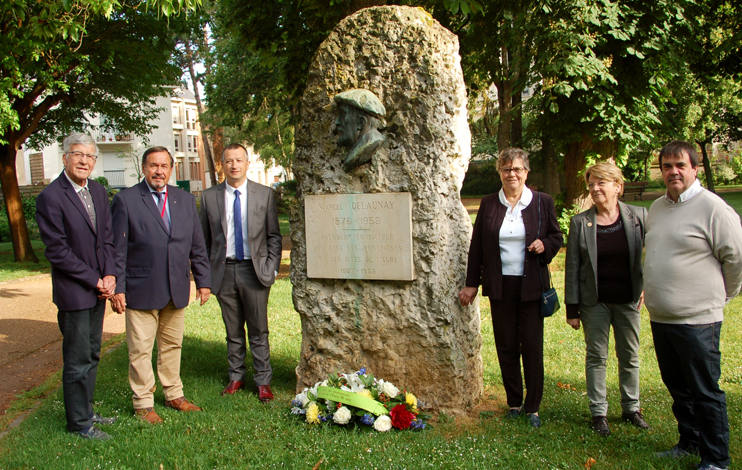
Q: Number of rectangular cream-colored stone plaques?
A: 1